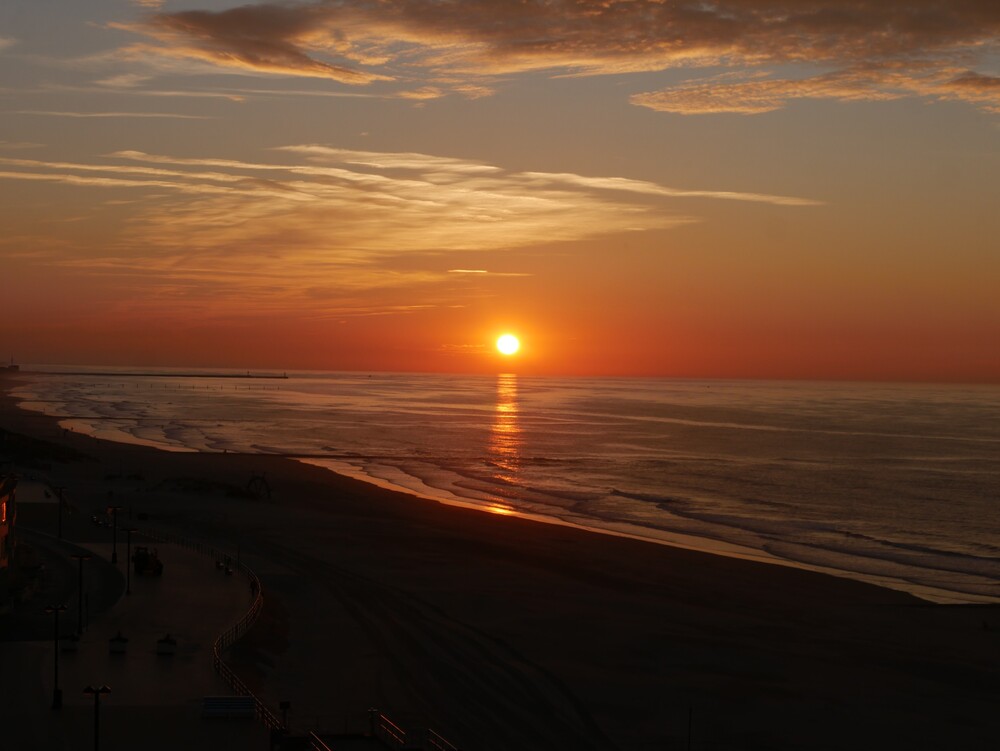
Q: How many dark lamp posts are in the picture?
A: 6